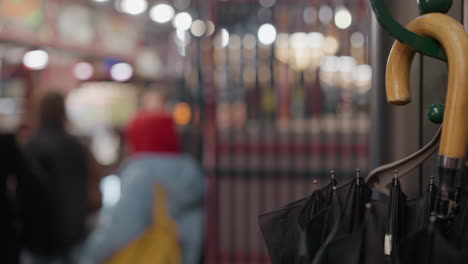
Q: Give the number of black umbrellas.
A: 1